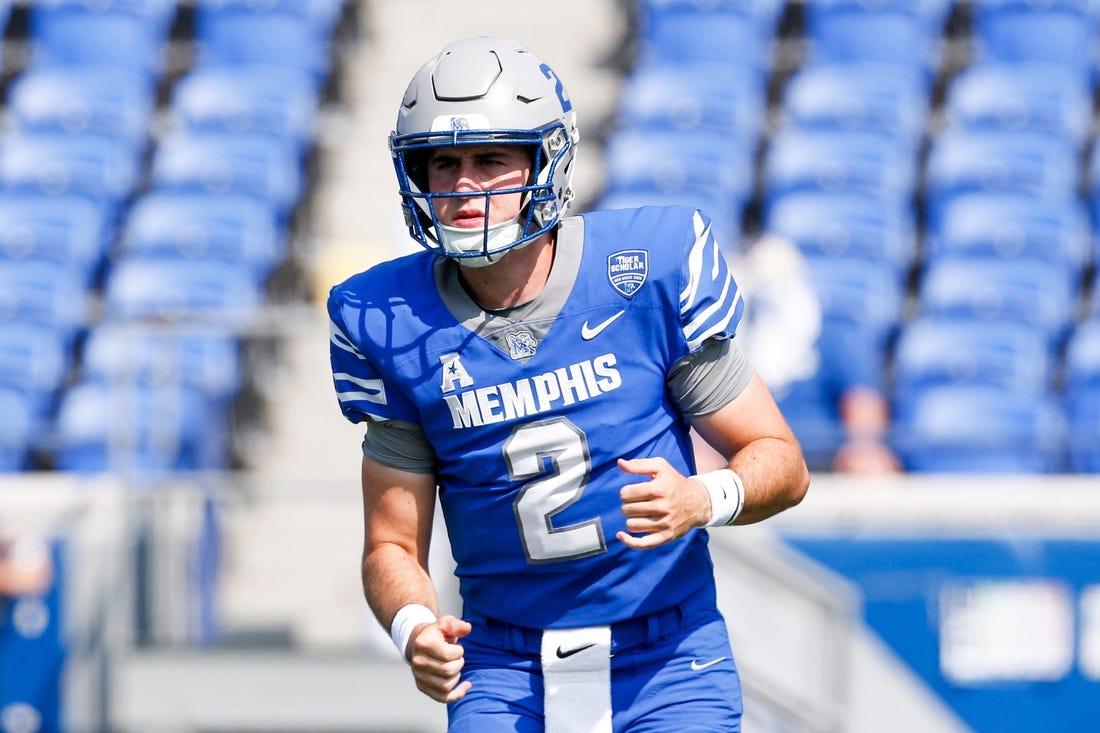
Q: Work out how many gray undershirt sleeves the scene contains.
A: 2